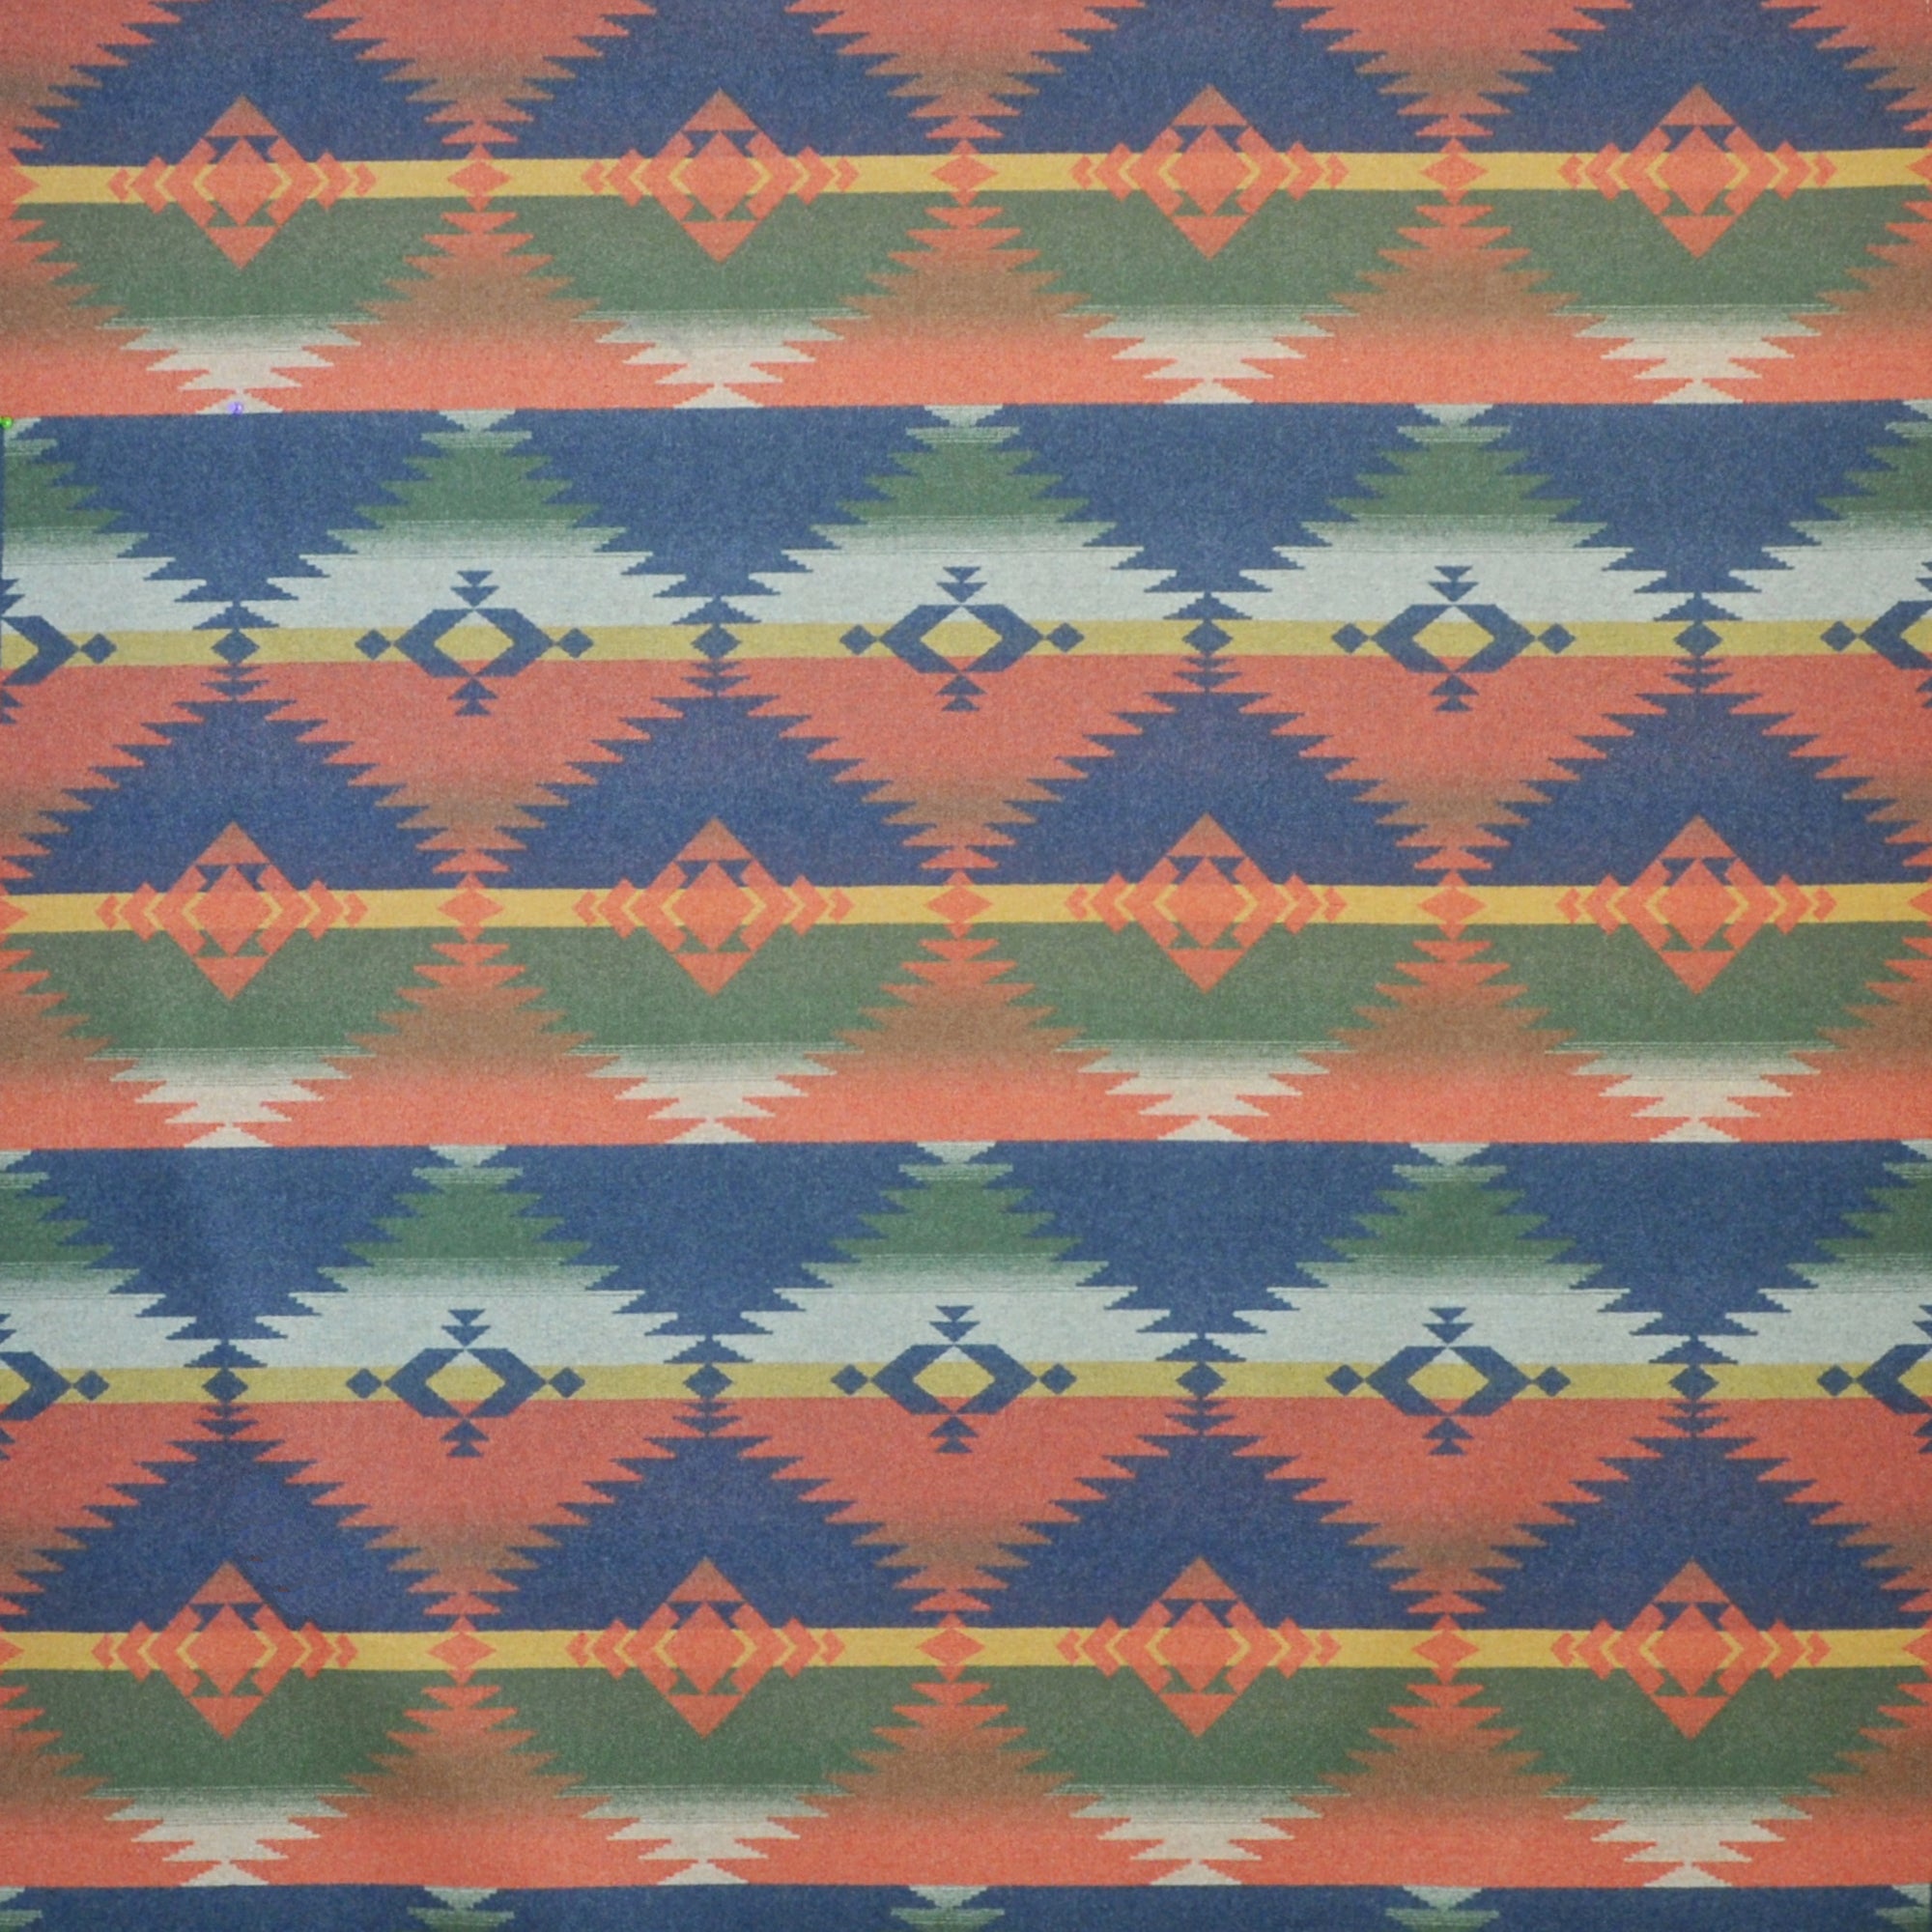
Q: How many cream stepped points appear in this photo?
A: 12